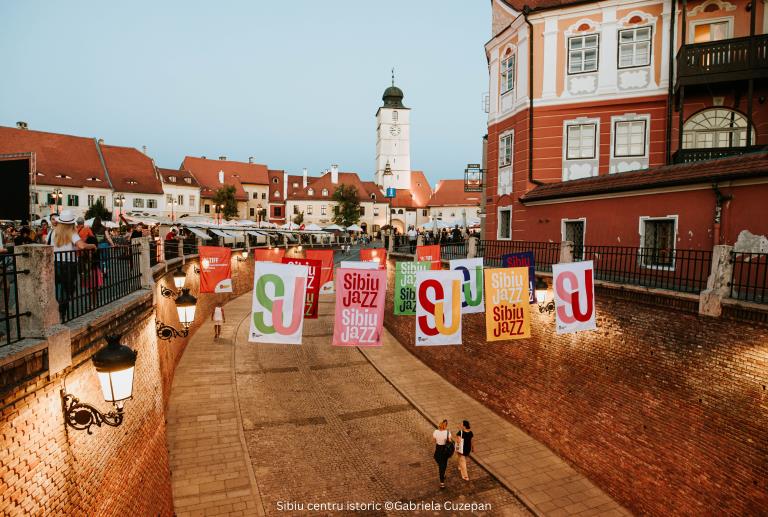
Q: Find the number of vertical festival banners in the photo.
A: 15